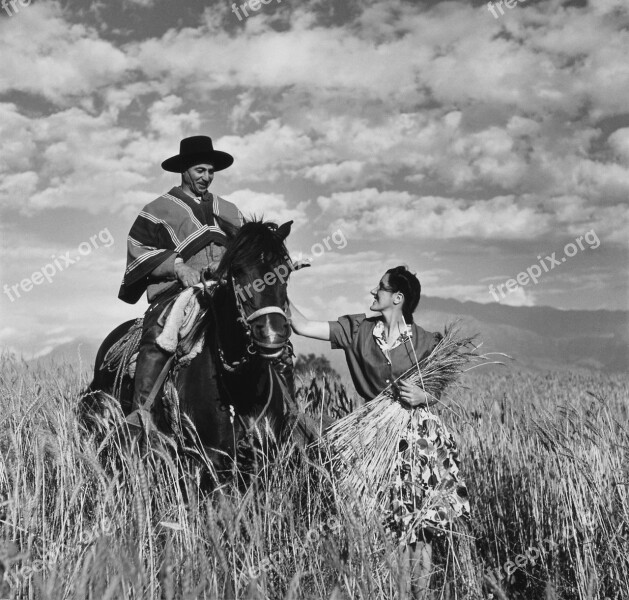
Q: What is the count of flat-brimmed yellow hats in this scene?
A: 0